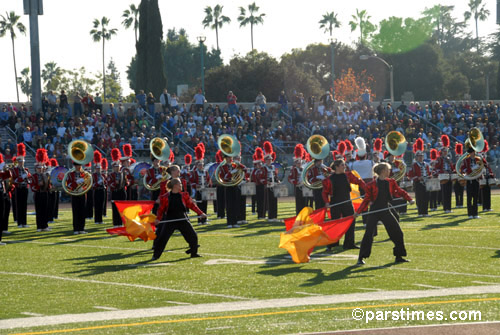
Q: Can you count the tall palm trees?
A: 8